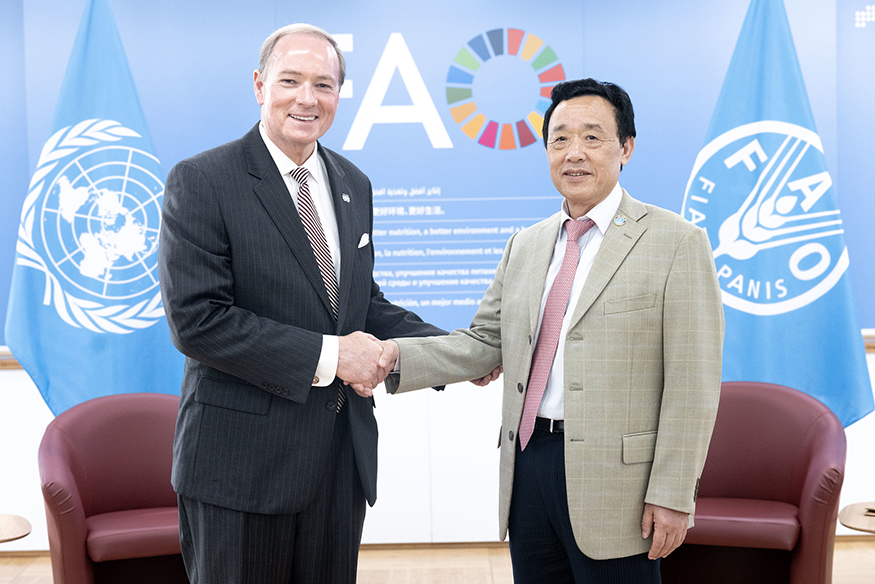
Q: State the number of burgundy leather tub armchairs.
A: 2